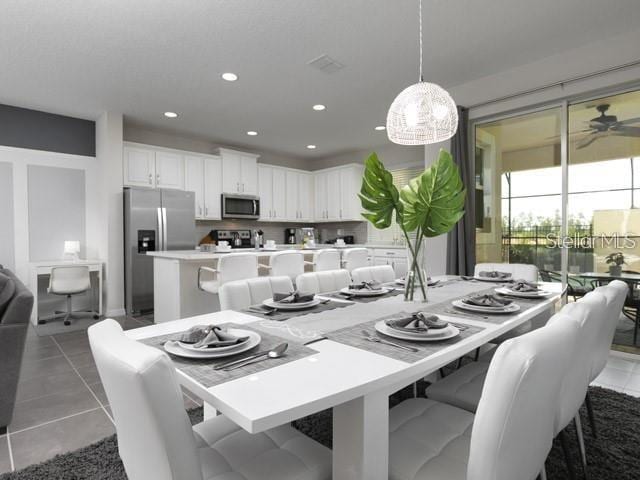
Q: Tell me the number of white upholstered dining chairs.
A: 8